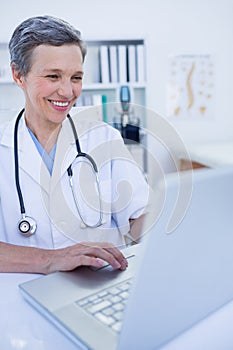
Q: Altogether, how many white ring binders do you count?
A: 5